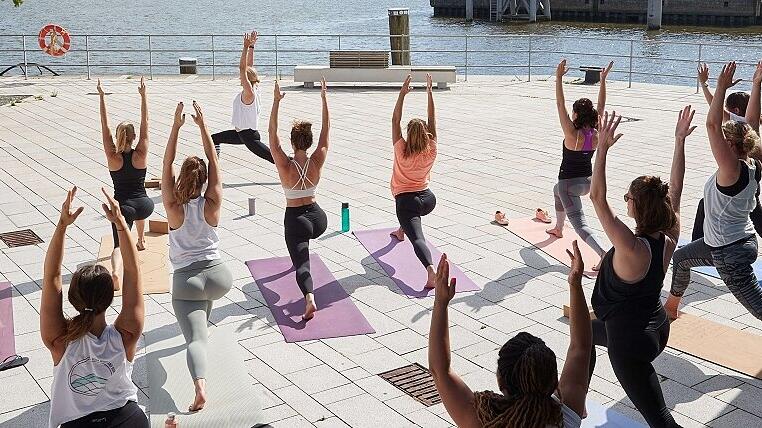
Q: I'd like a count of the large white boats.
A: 0